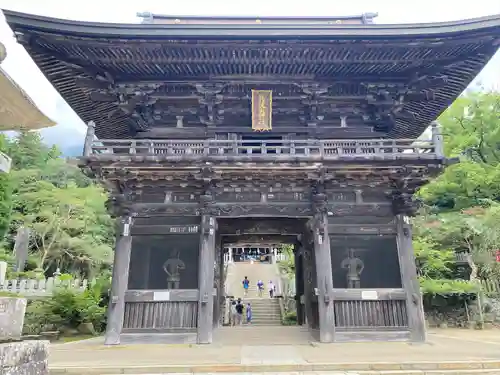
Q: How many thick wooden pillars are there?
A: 4